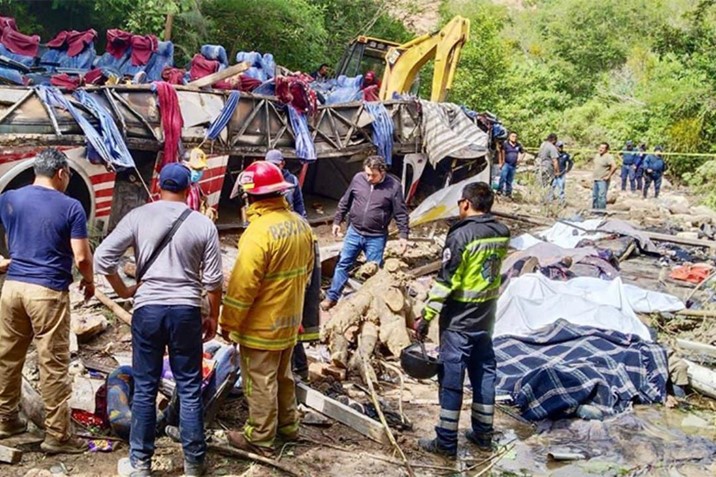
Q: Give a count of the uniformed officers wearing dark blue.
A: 3